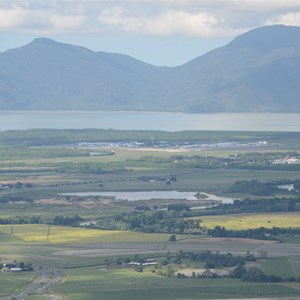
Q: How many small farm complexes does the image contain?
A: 2